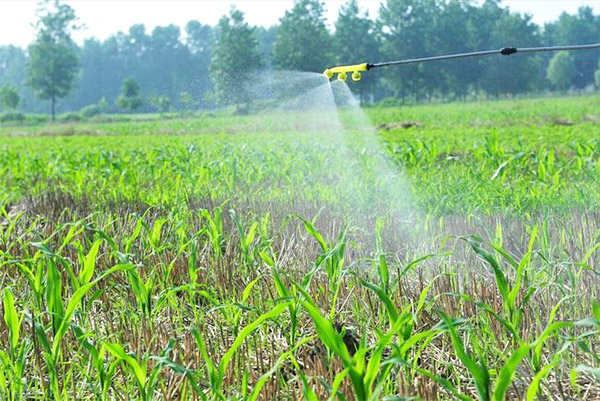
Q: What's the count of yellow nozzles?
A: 3